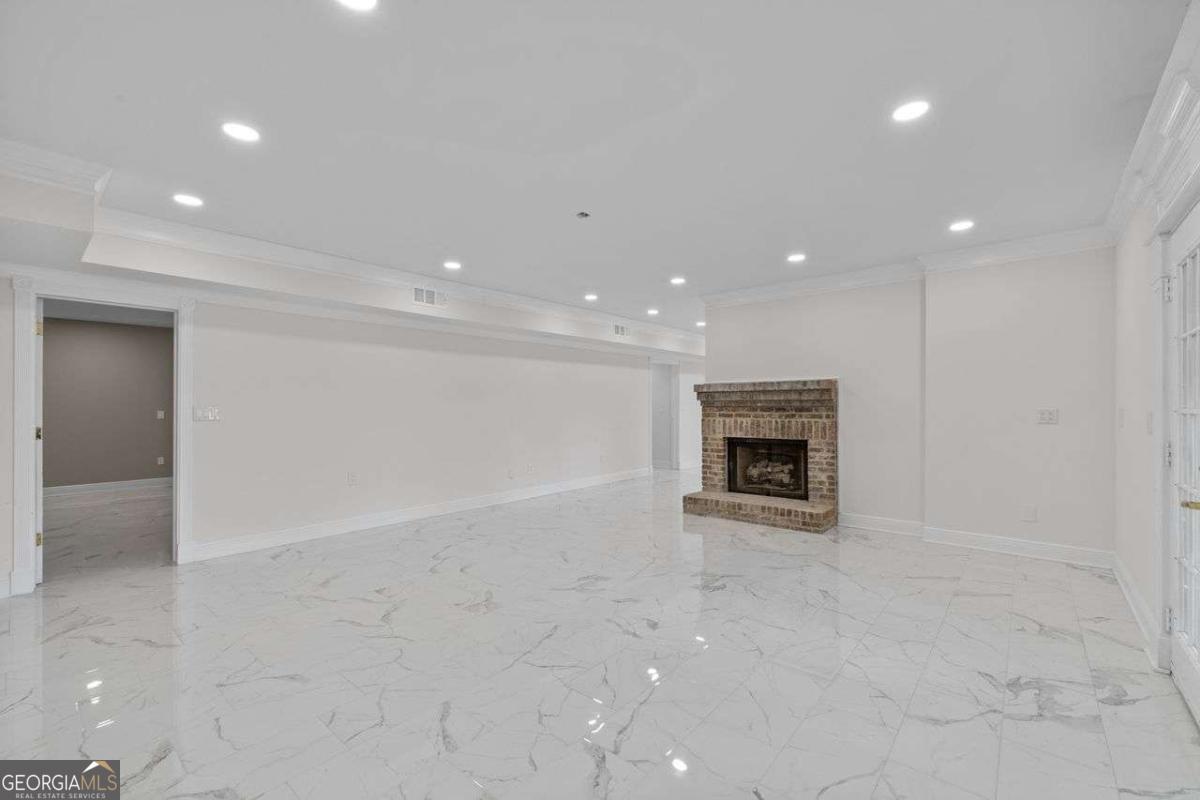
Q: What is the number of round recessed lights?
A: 11